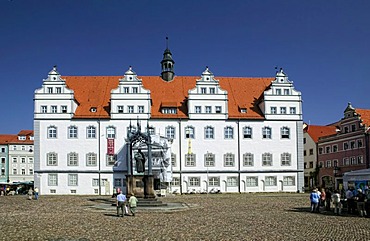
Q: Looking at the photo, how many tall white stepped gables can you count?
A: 4